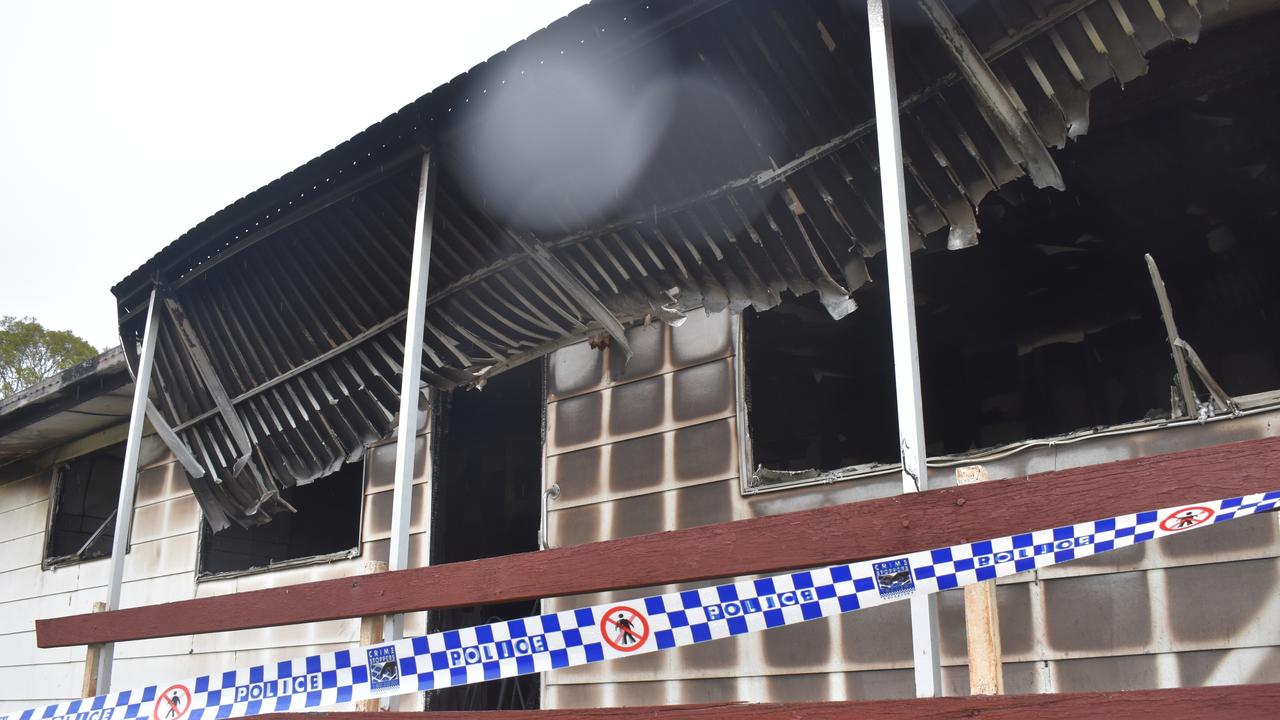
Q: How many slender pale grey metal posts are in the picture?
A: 3